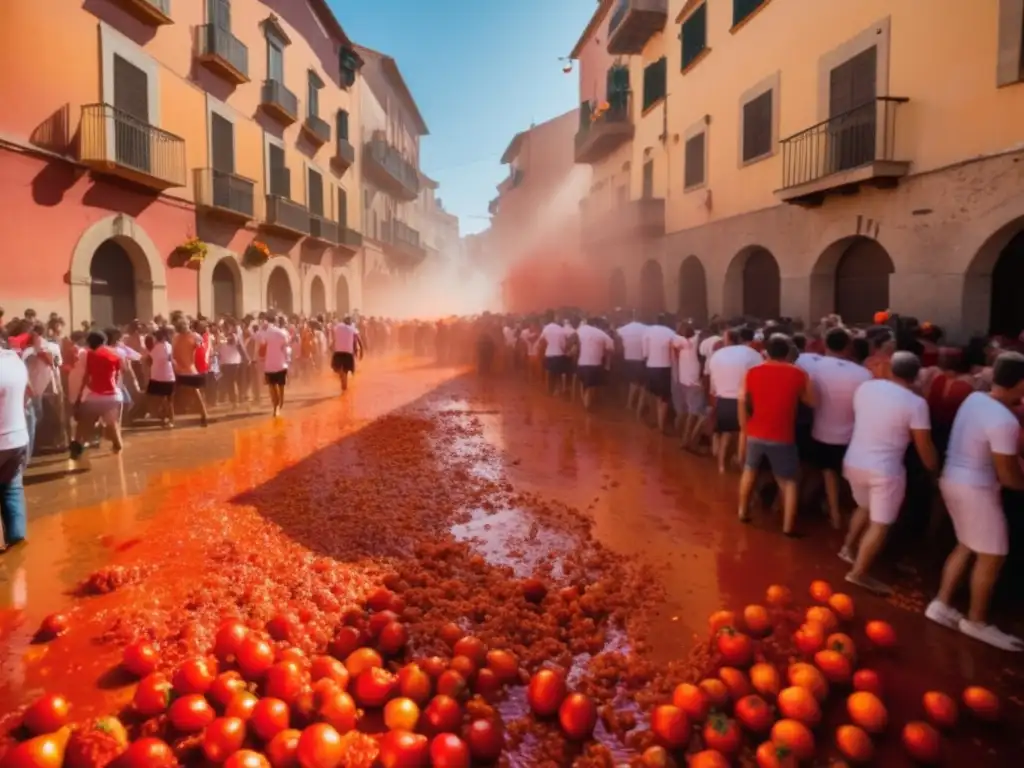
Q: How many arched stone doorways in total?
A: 11